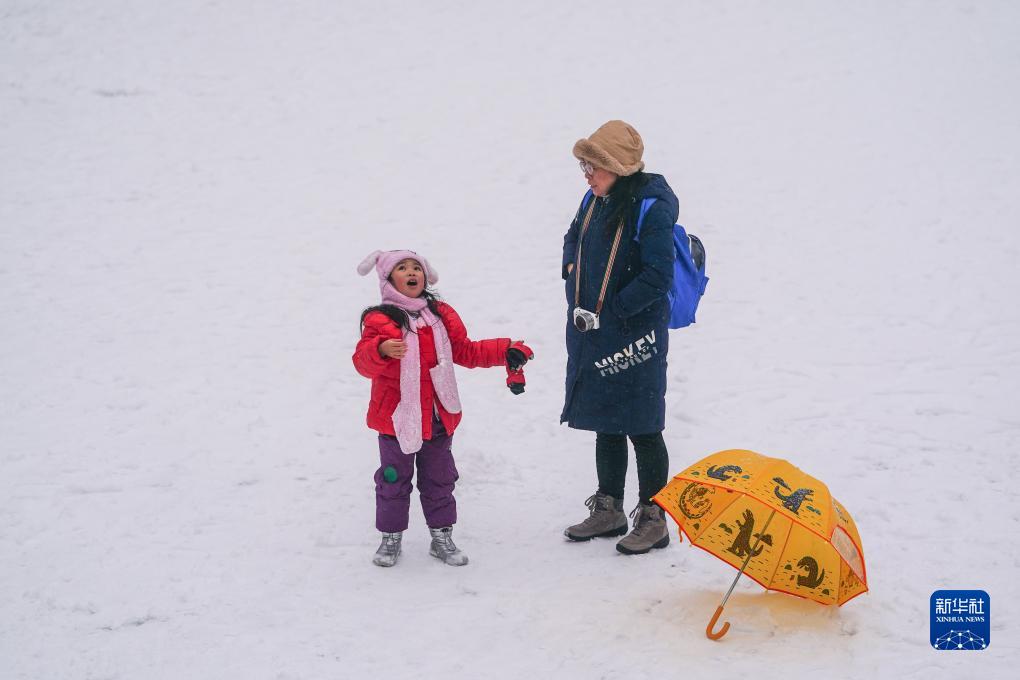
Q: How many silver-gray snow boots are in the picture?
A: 2